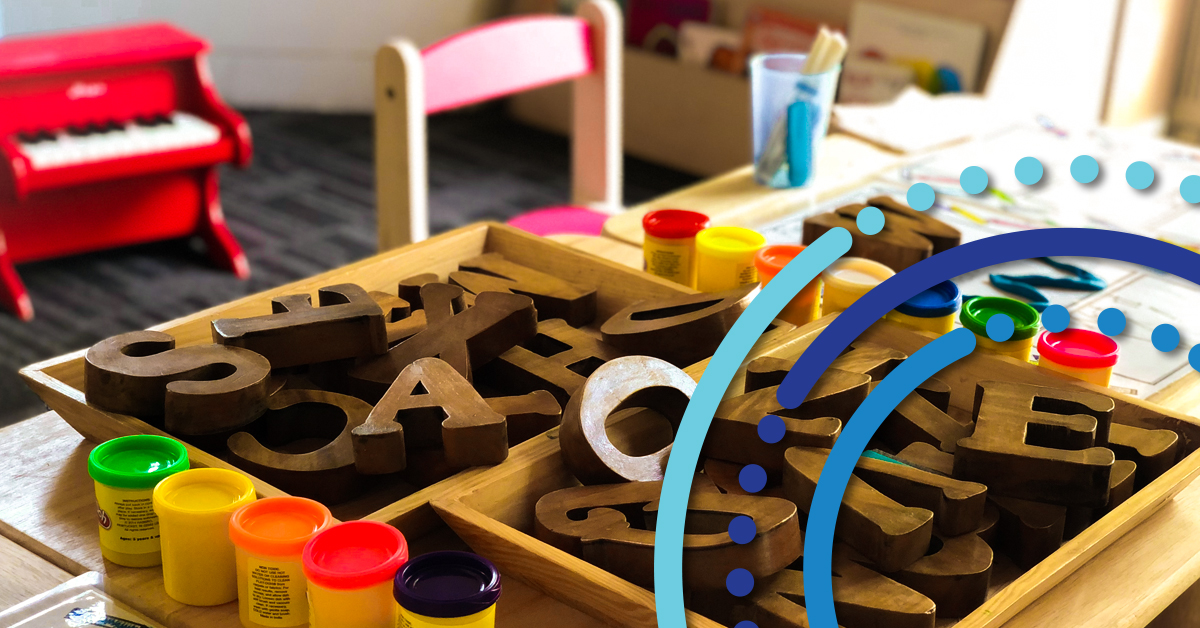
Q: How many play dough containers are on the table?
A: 12